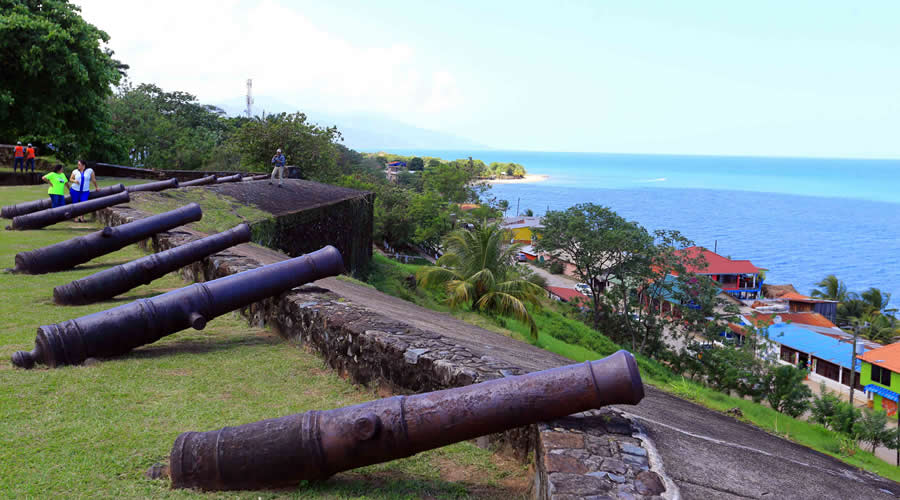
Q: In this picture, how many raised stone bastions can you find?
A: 1